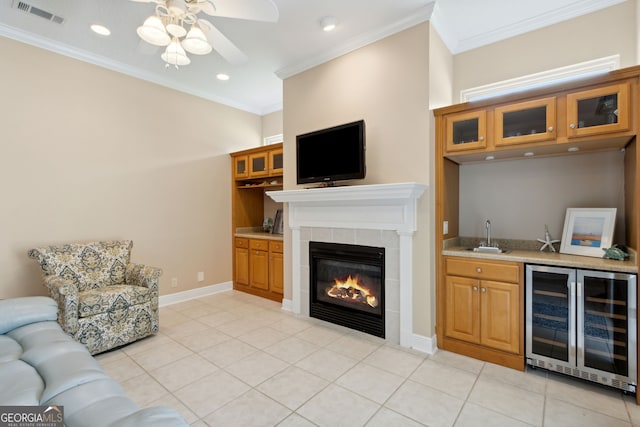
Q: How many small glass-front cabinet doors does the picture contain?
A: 6